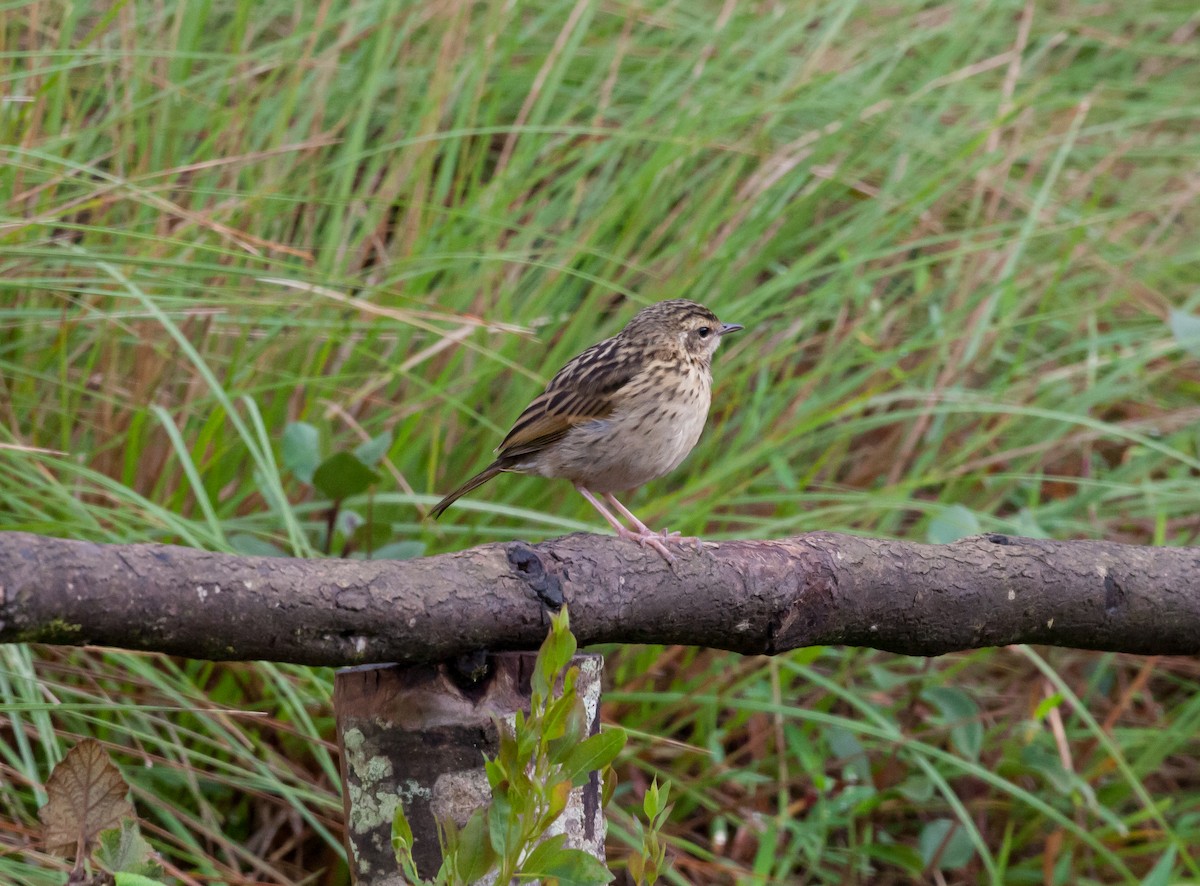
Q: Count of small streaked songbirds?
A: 1